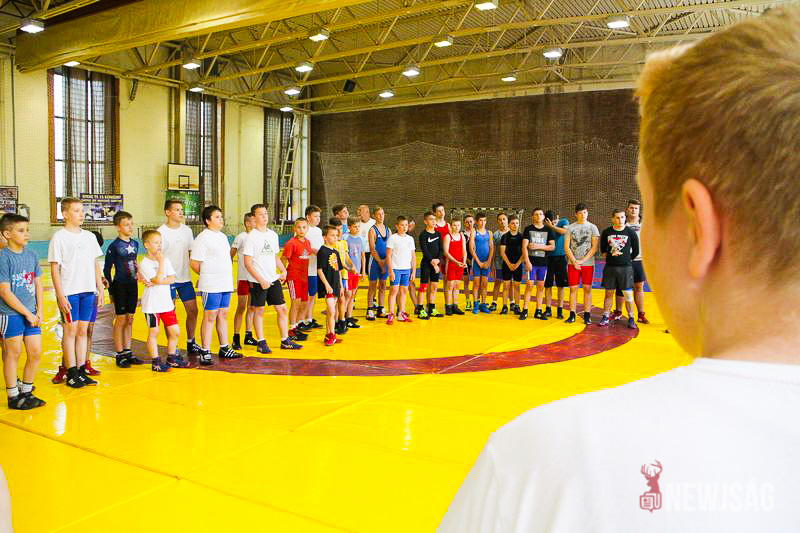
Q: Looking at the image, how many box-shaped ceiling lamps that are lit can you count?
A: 15